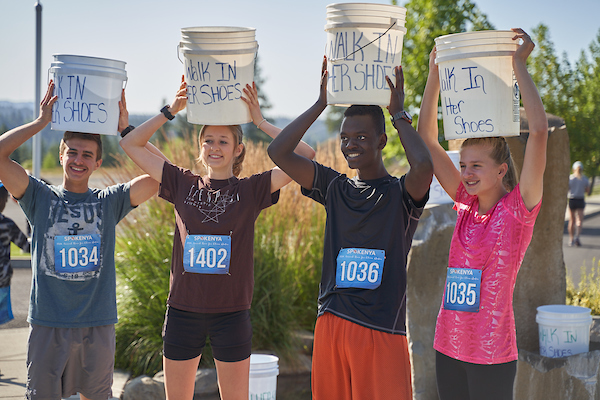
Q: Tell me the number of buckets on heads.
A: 4